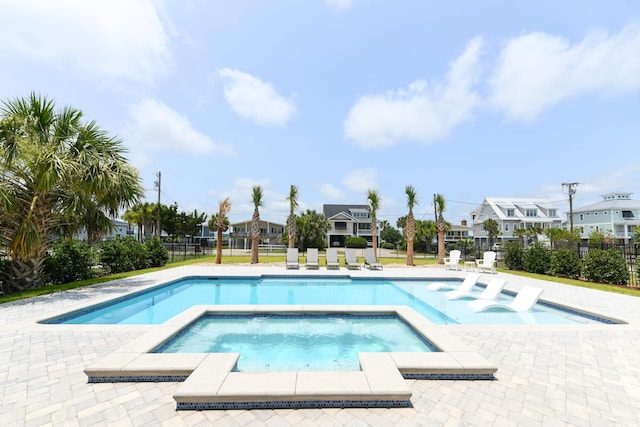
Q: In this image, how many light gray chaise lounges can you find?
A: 5